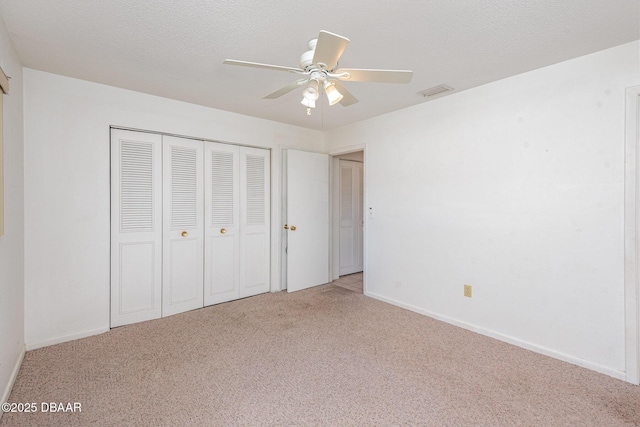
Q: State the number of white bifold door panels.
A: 4